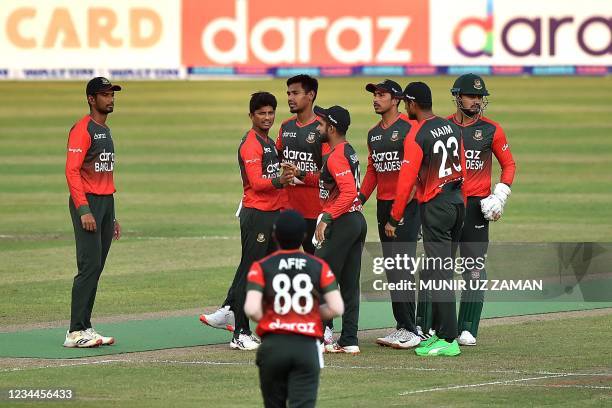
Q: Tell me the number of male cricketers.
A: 8